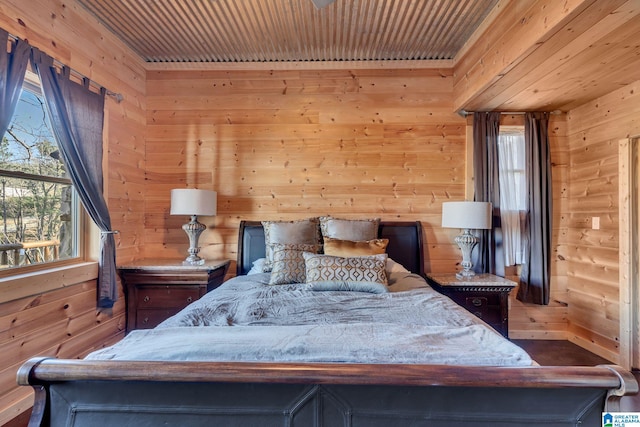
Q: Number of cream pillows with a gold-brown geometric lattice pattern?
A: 2